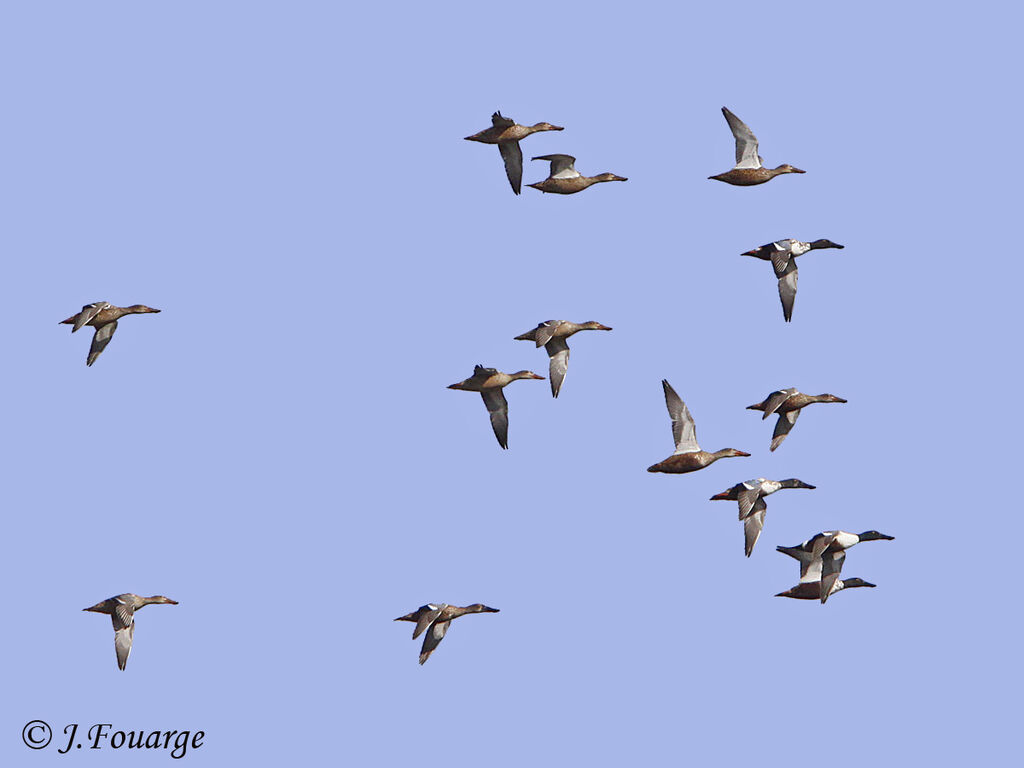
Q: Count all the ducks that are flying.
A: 14